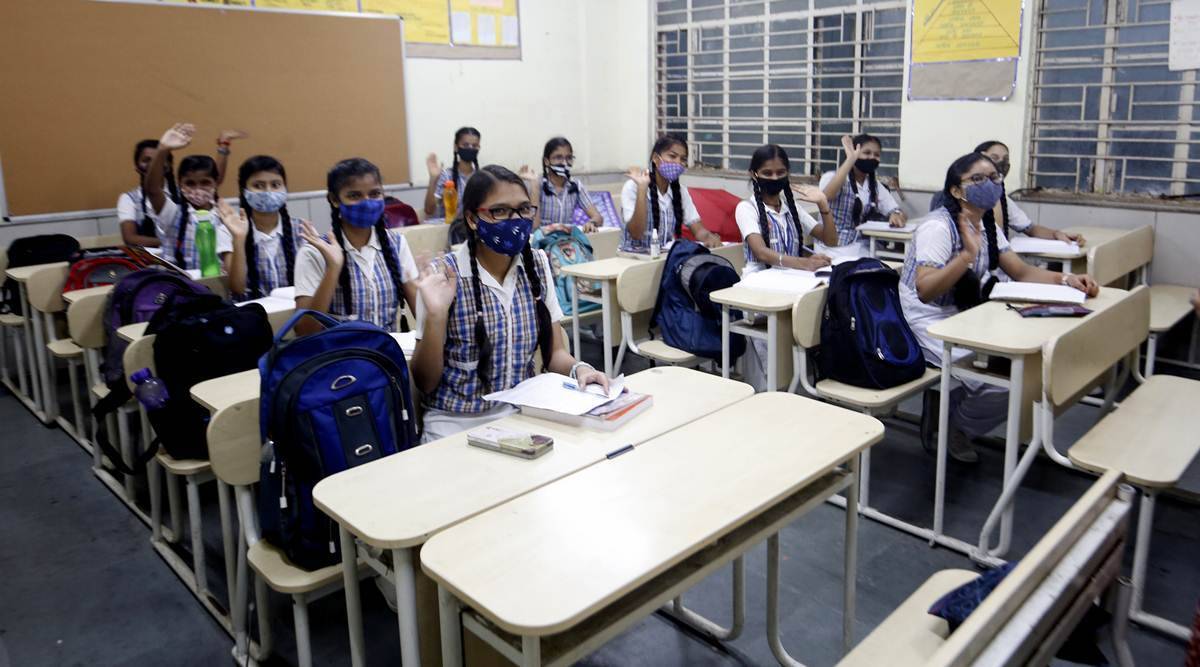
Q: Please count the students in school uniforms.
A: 12